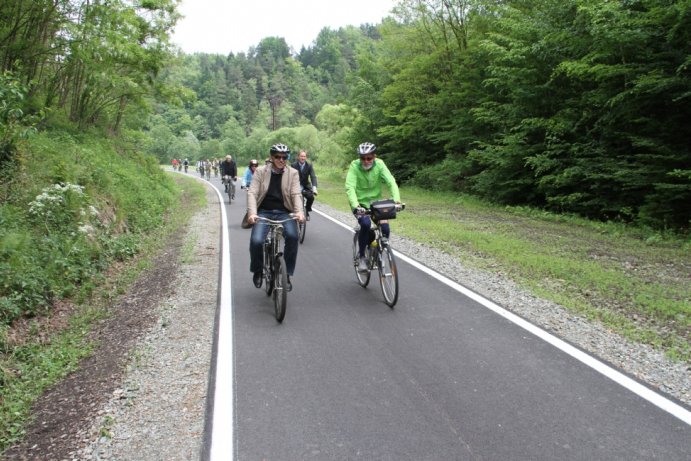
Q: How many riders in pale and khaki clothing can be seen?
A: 1